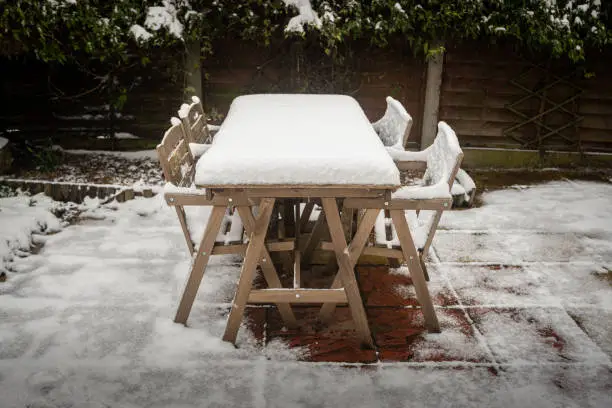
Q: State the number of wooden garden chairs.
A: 4